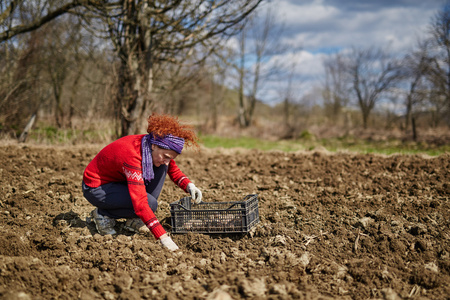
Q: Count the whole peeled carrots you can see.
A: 0